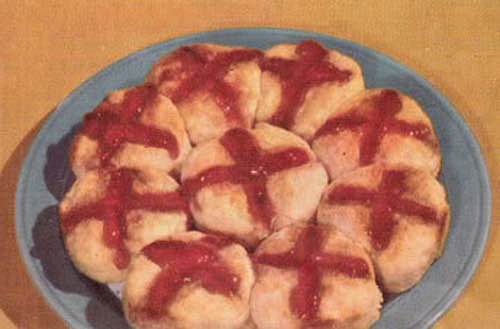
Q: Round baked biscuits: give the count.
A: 9